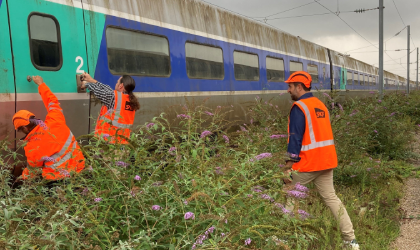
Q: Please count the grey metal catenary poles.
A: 3